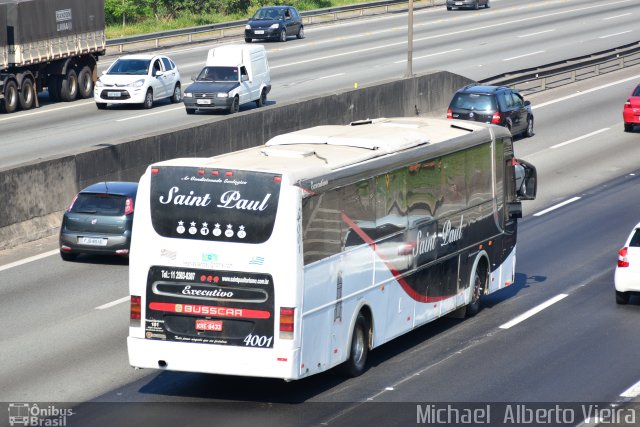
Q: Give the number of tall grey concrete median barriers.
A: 1